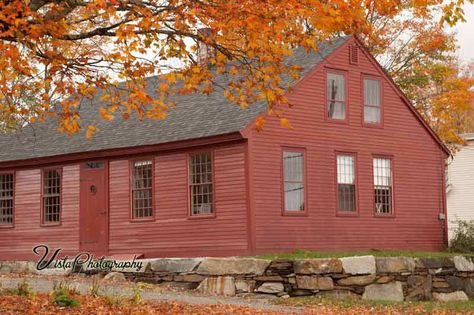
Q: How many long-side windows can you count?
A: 4